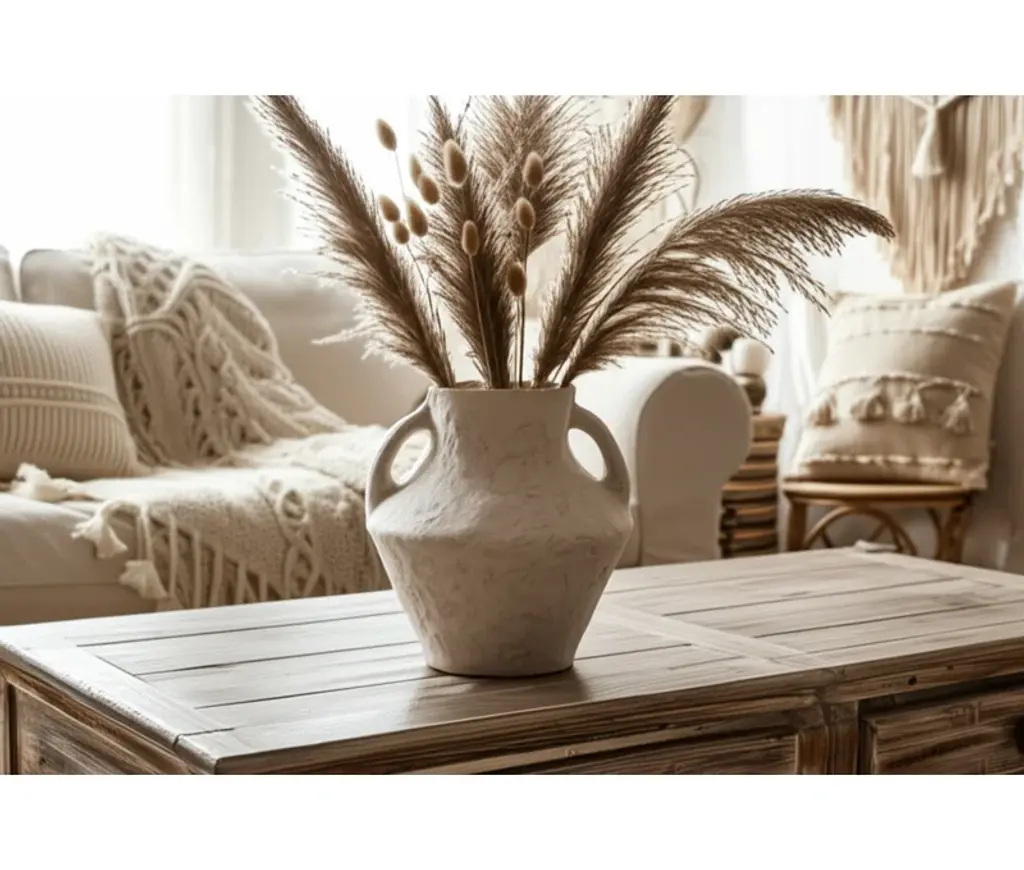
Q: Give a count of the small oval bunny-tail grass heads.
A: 11